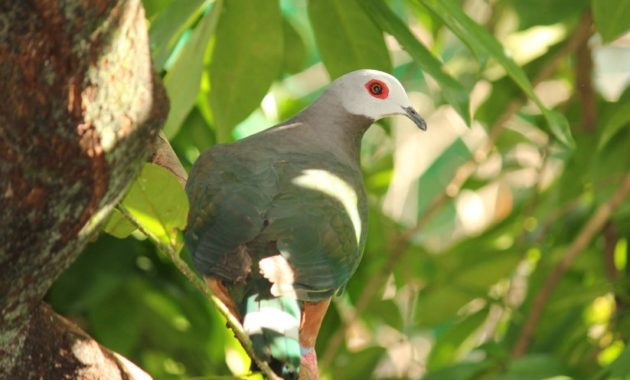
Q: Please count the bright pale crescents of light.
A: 1